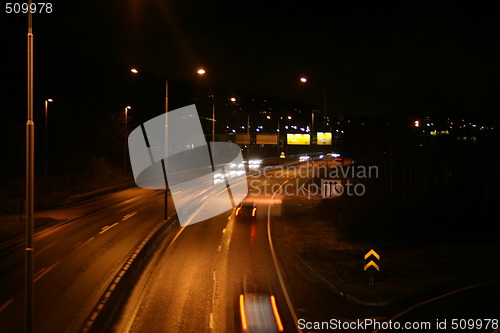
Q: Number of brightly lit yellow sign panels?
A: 2